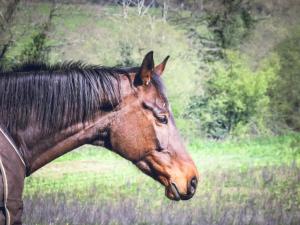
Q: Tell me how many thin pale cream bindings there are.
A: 2